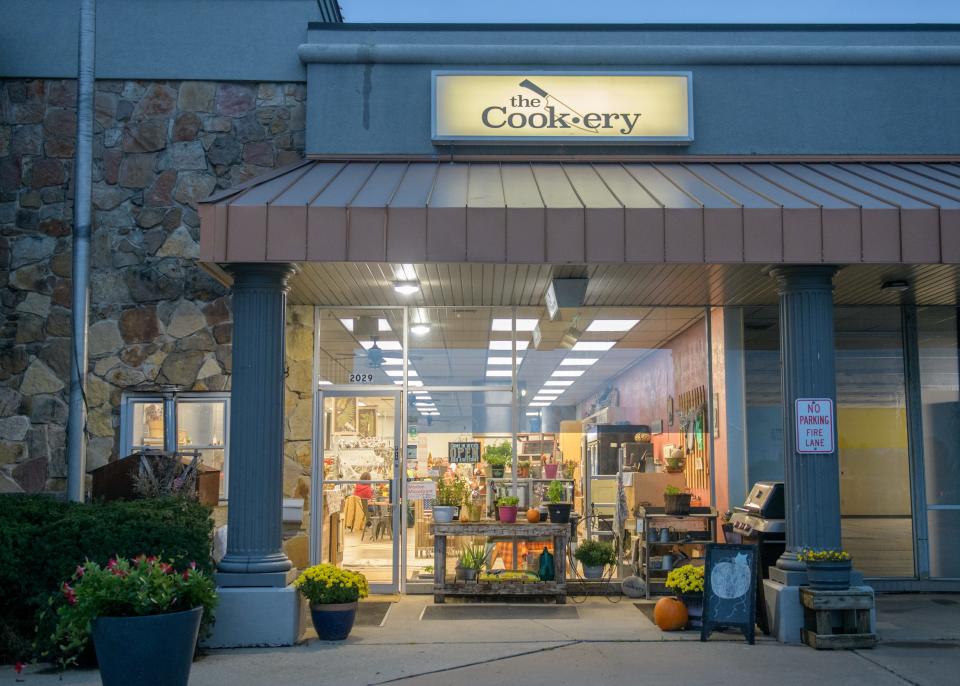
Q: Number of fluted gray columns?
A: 2